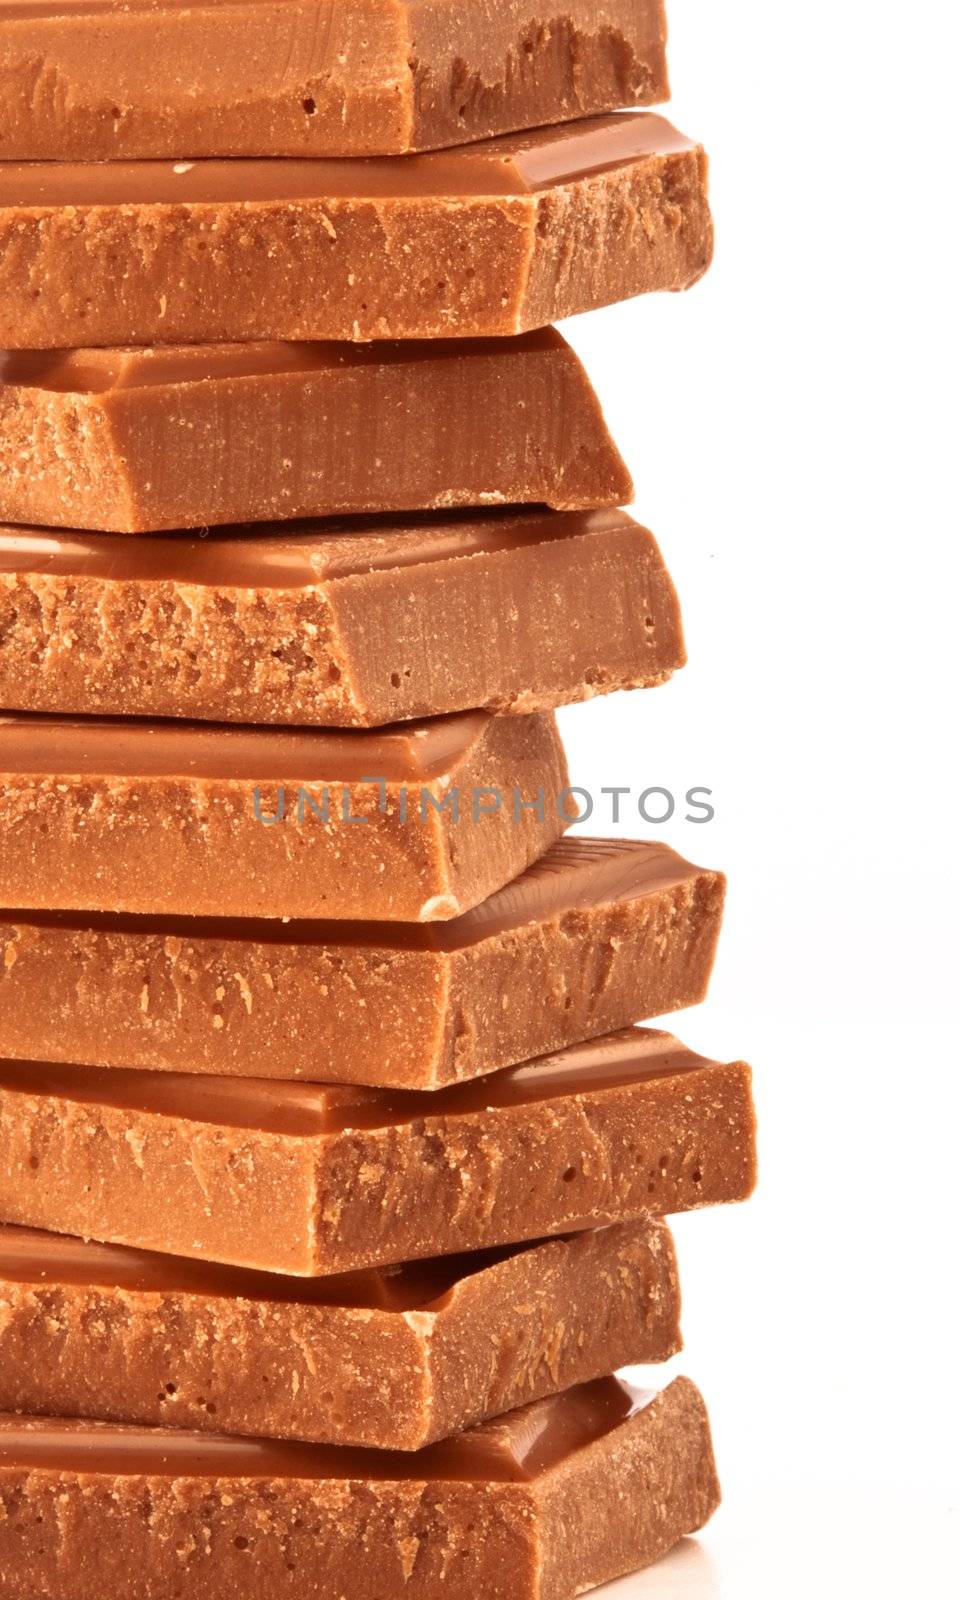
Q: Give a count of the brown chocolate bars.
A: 9